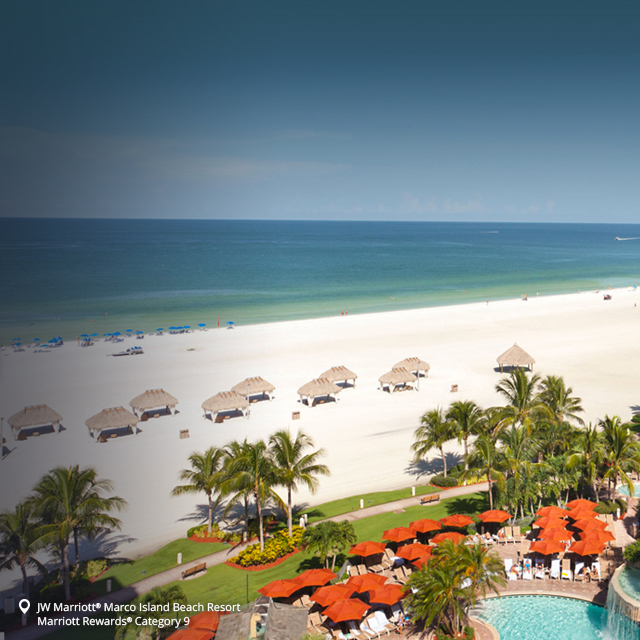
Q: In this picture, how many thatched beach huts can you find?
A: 10